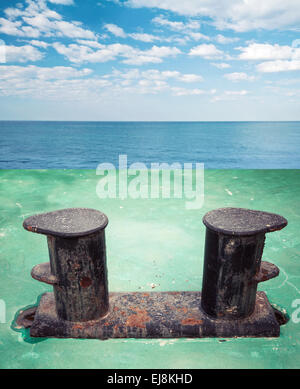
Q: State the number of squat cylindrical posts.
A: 2